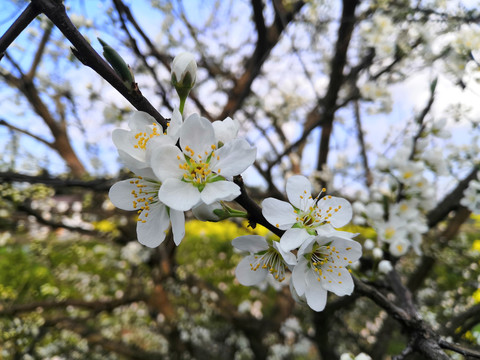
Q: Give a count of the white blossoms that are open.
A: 6